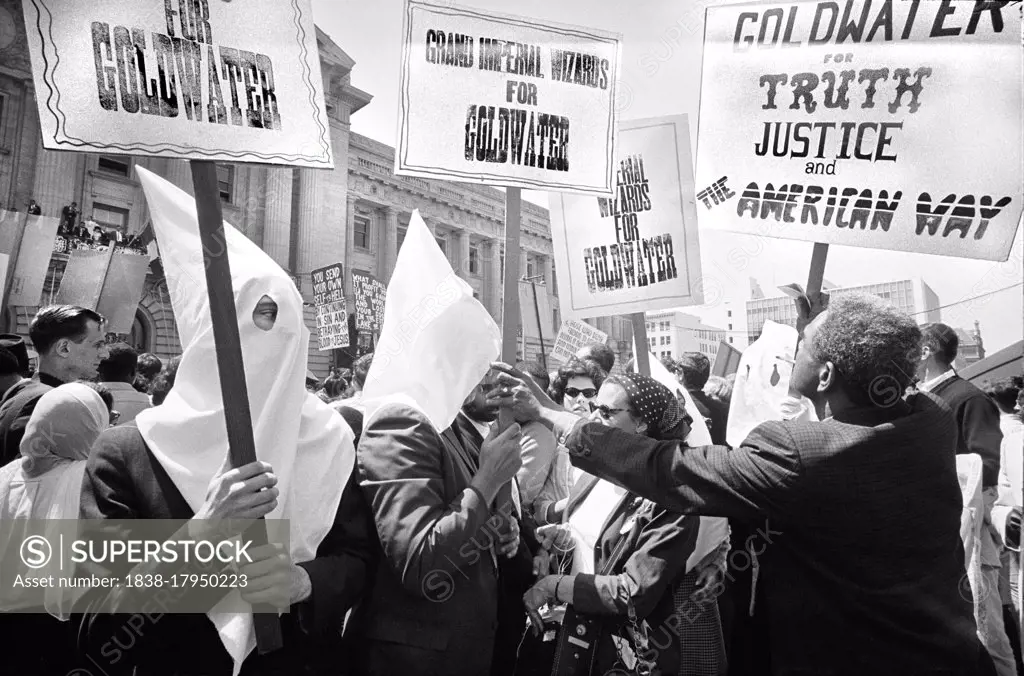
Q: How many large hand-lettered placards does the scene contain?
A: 4